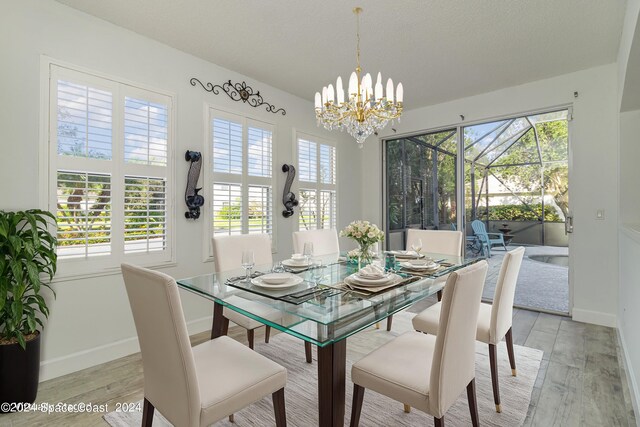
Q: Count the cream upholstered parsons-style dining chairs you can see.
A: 6